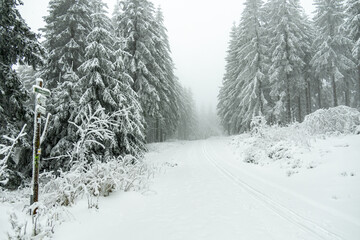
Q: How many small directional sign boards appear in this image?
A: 3